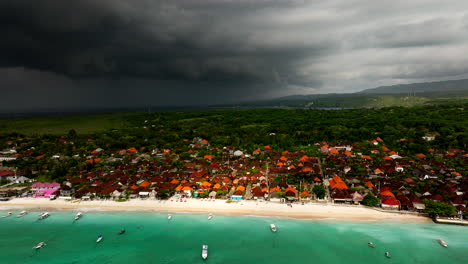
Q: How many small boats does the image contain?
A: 14